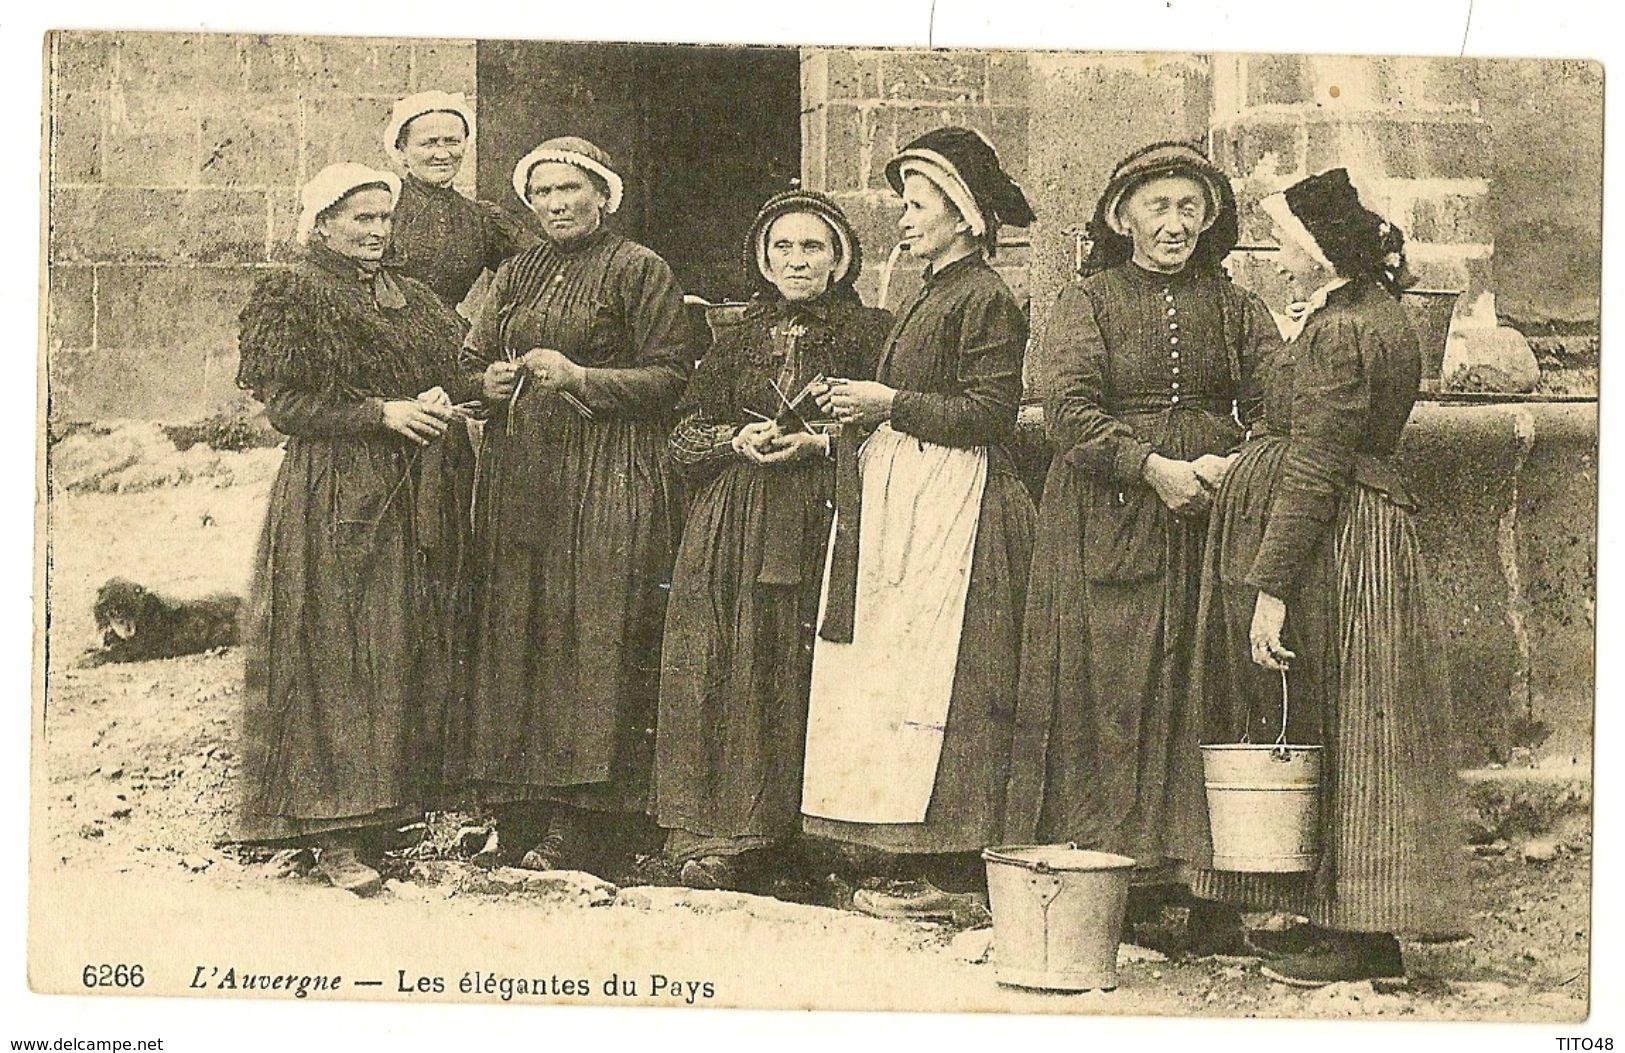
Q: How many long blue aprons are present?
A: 0